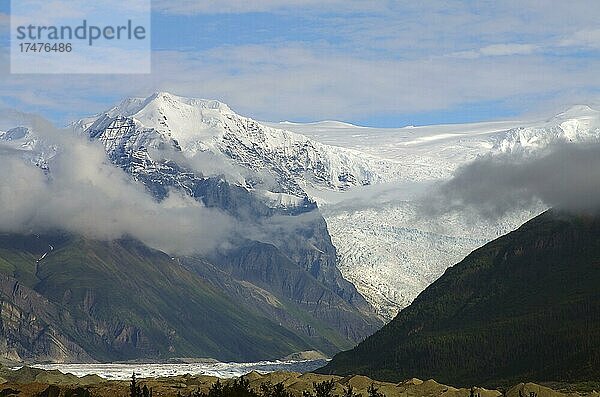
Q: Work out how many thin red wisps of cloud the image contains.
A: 0